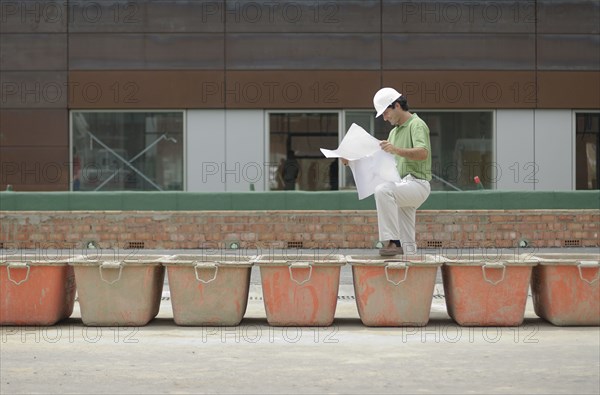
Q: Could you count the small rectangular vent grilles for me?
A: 4